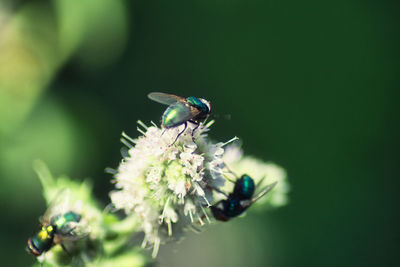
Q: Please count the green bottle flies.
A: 3